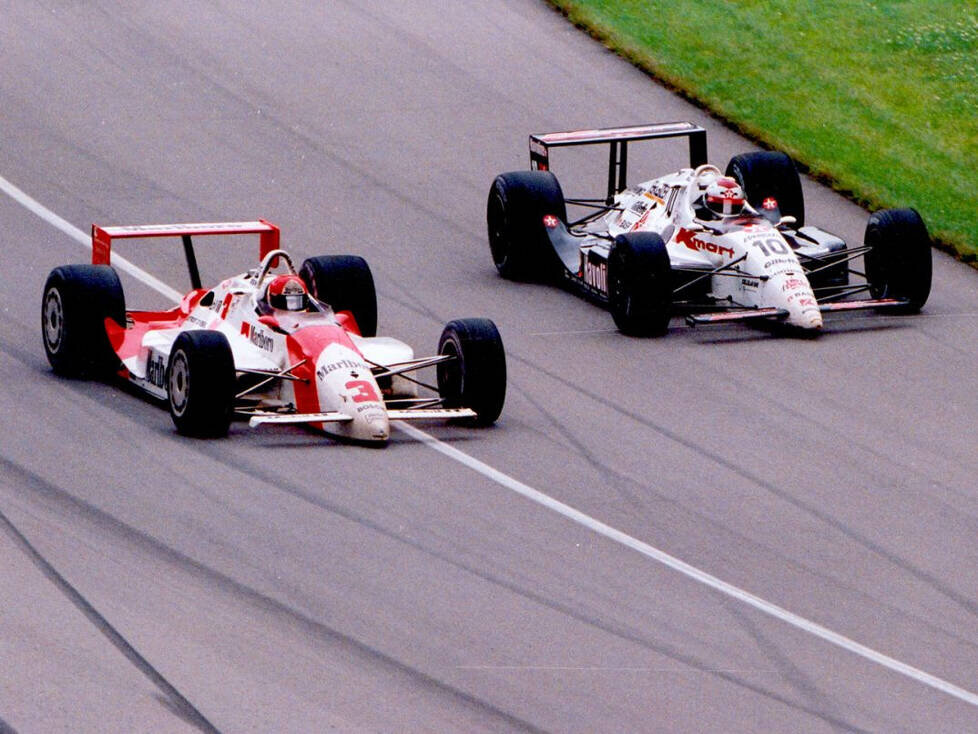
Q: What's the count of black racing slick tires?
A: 8